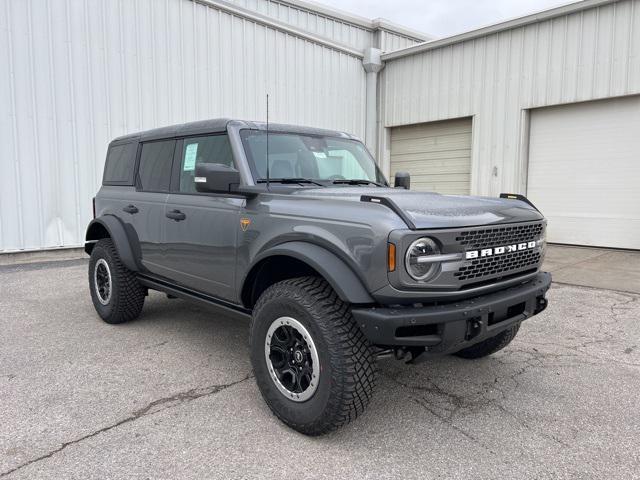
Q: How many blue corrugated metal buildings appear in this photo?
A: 0